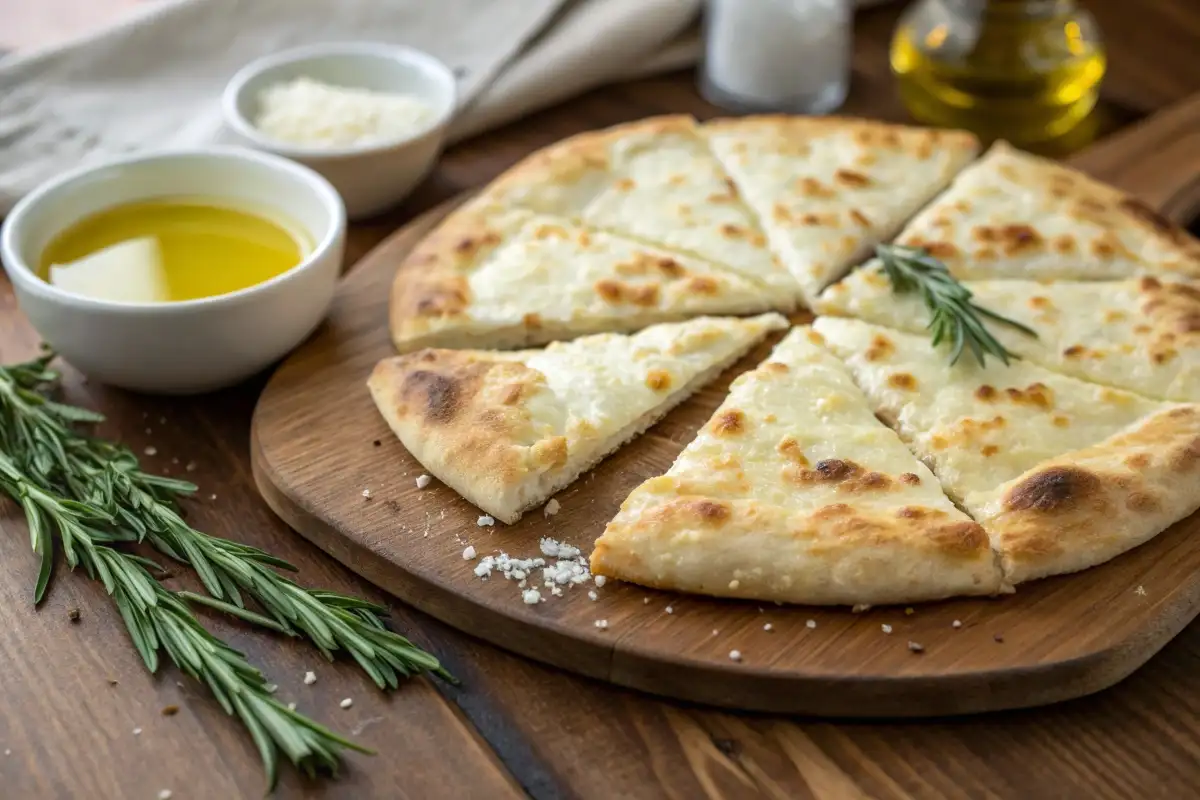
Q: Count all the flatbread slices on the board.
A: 8